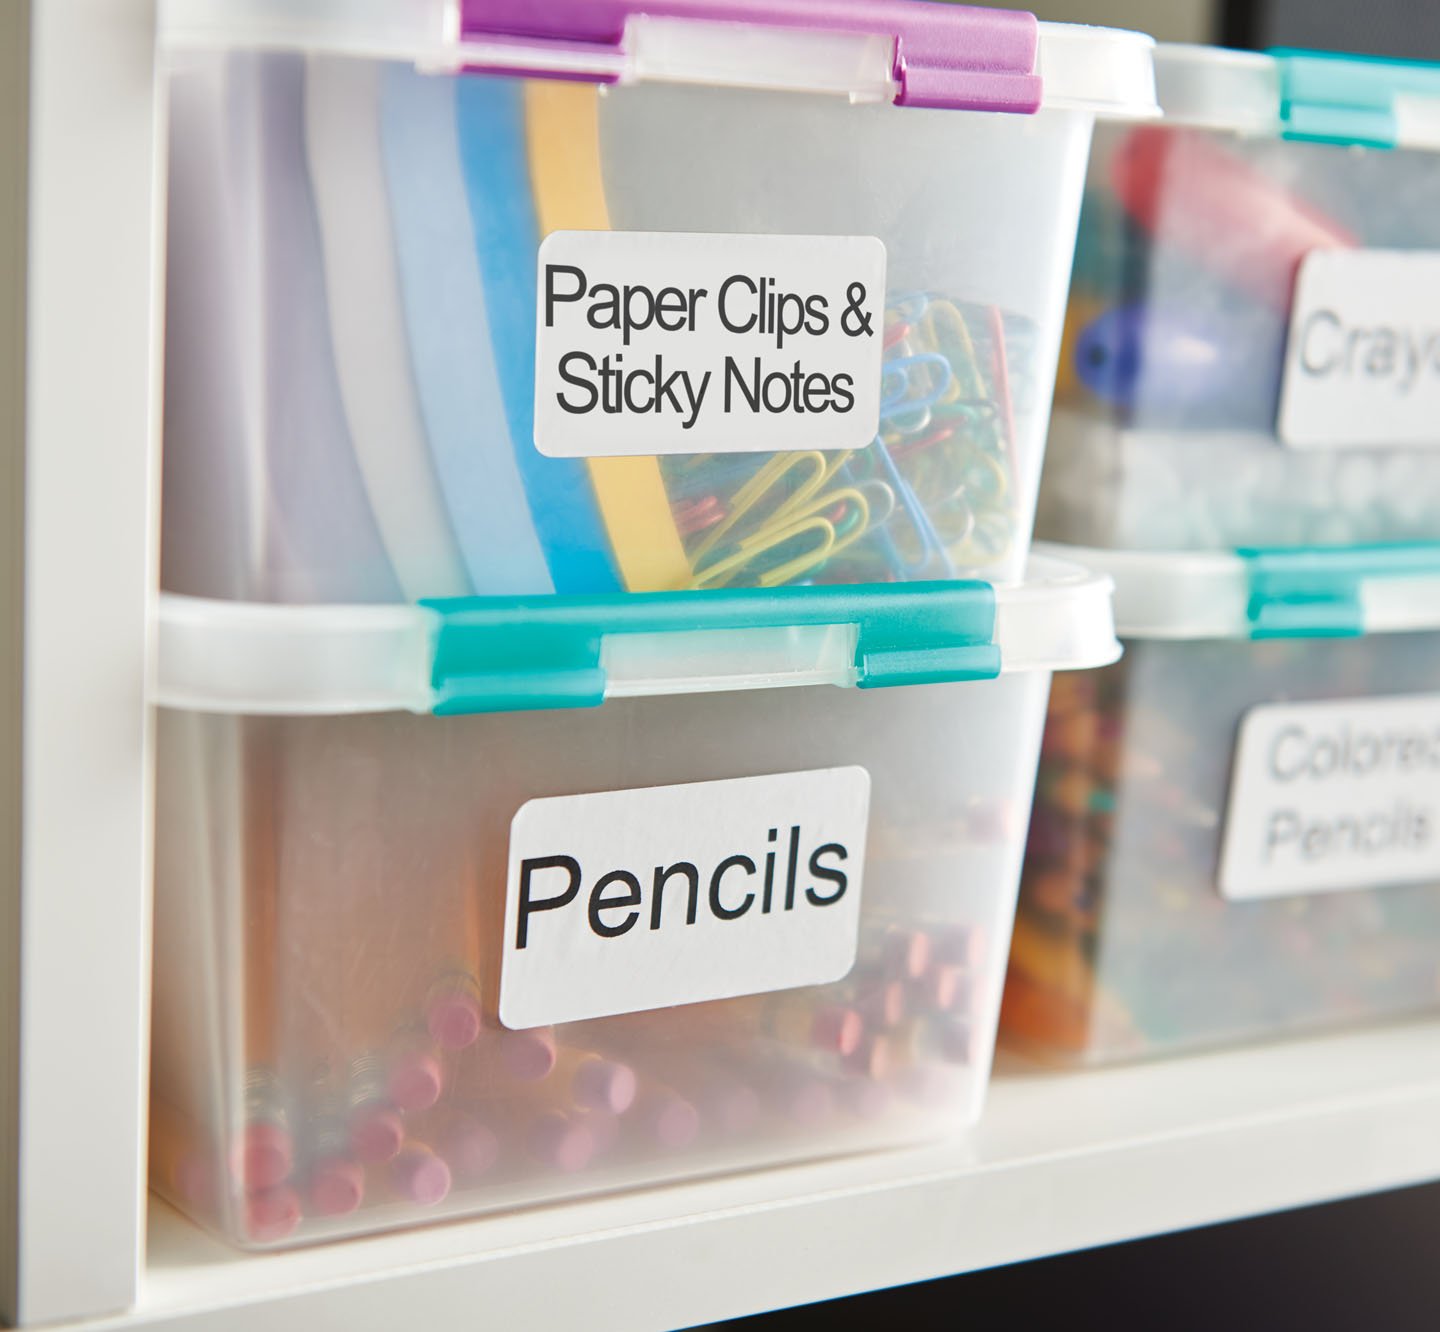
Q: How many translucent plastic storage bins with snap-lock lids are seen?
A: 4